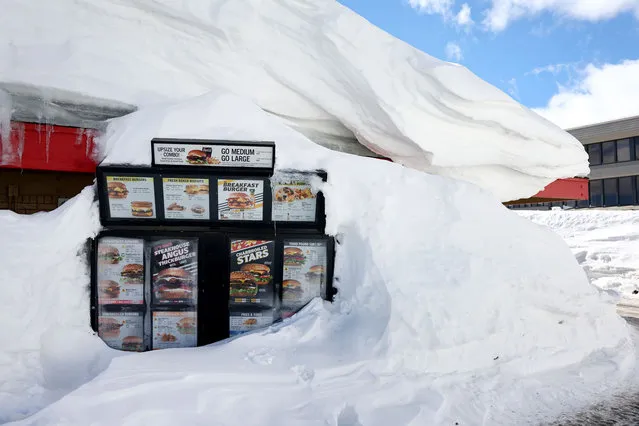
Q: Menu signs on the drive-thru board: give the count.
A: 12